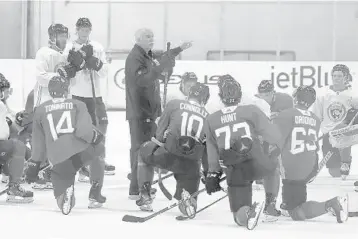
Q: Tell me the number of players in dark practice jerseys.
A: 4